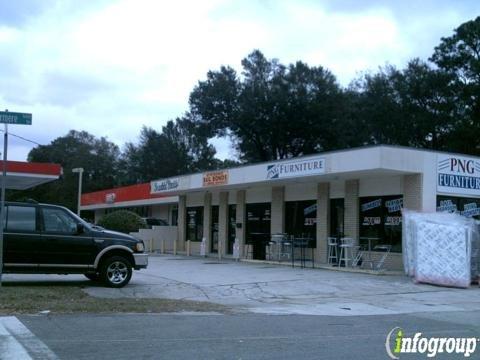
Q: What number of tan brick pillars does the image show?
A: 8